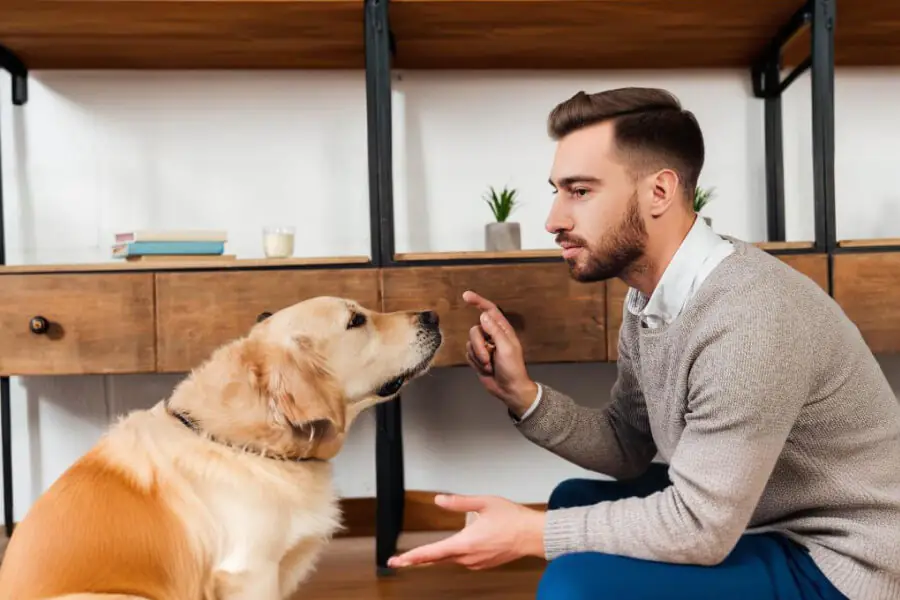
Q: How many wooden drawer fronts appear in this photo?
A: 5